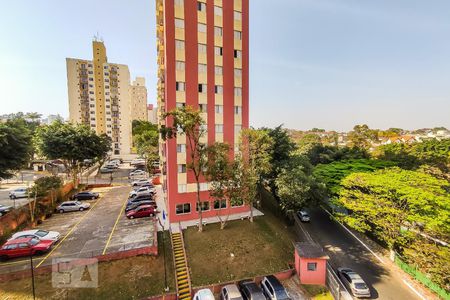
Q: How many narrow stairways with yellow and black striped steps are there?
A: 1